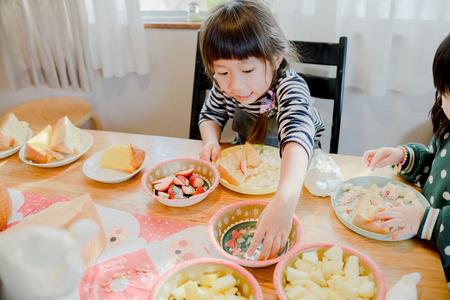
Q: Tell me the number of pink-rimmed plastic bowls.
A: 4